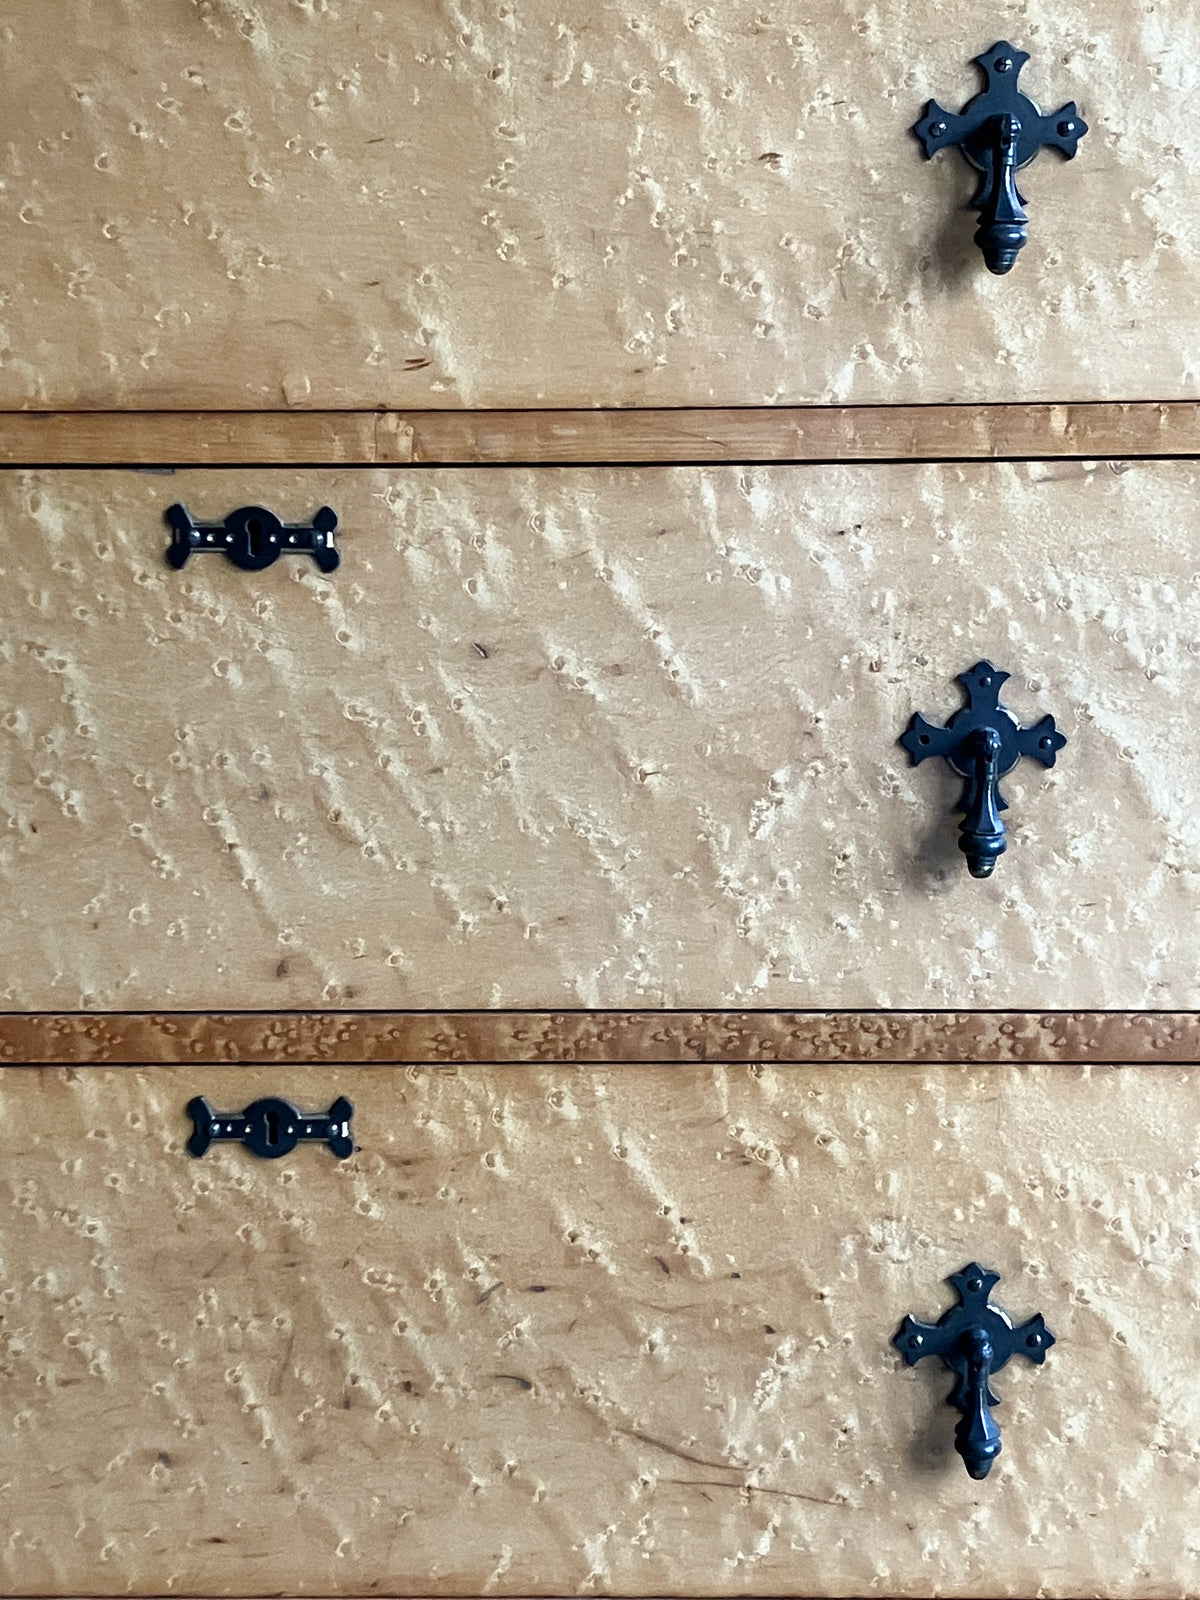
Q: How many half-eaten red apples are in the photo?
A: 0